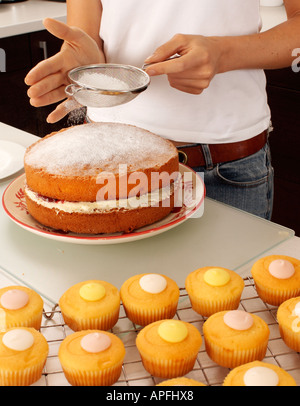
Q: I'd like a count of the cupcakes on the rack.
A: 12